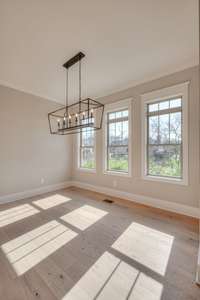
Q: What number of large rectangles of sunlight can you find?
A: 6